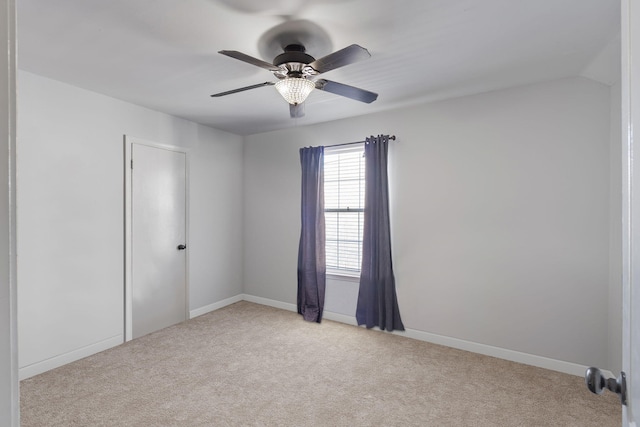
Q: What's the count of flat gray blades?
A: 5